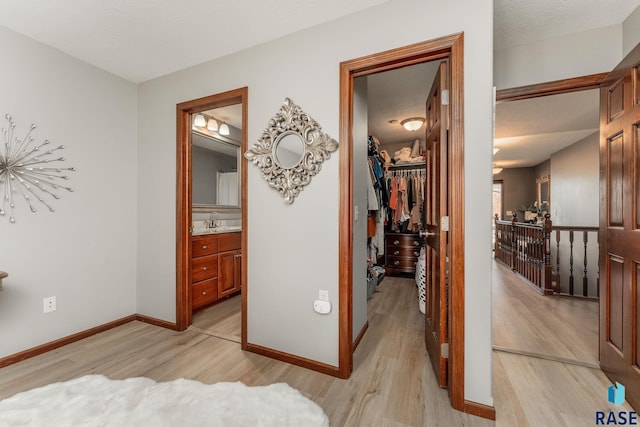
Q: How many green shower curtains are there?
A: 0